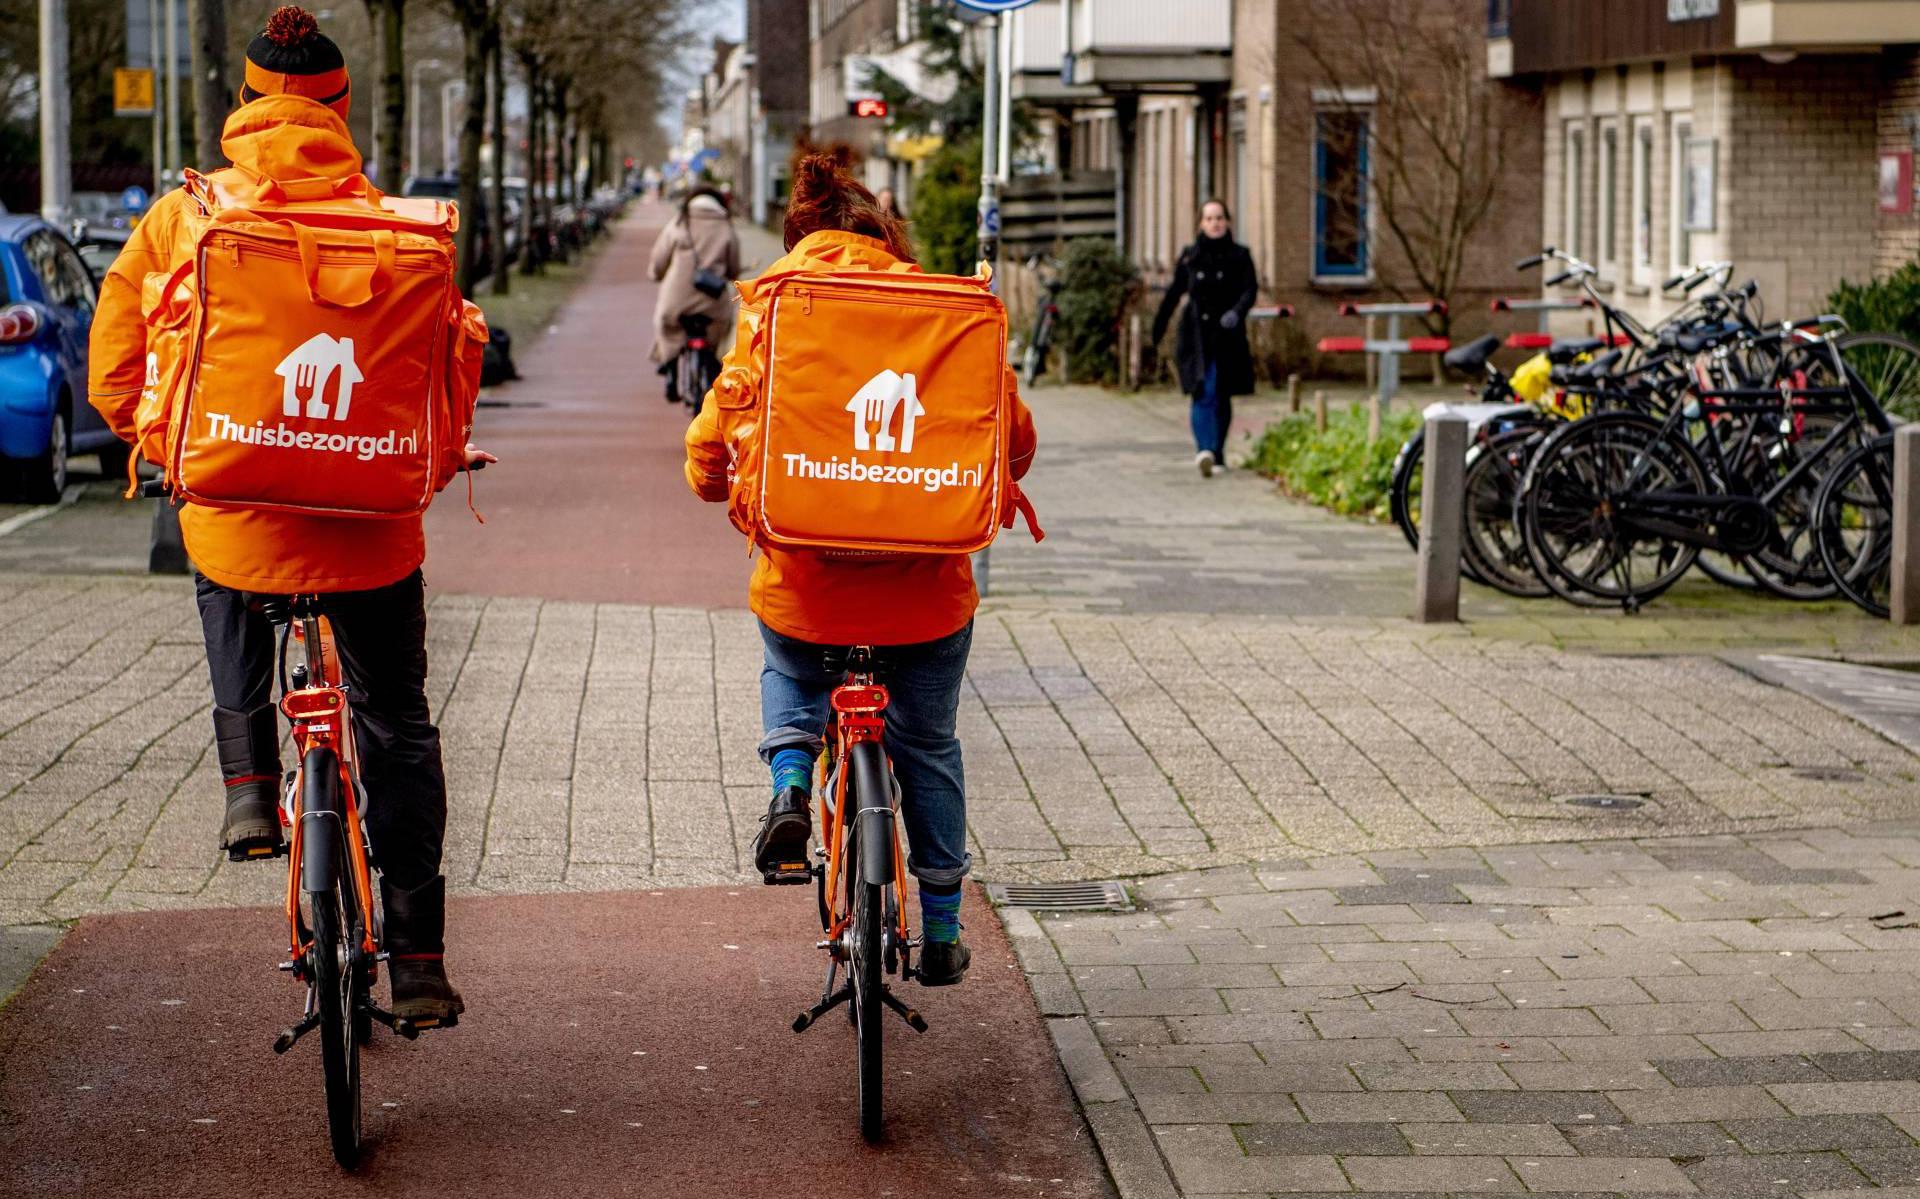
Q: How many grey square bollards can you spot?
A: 2